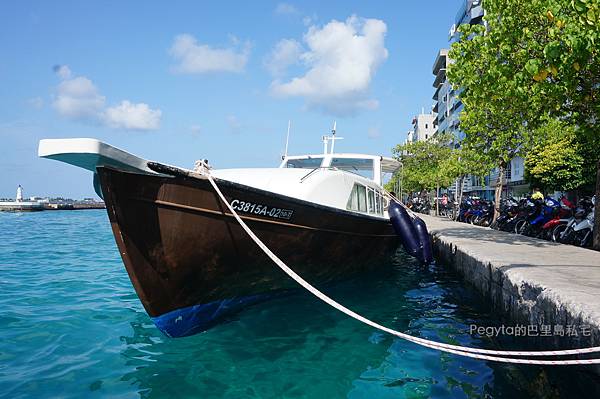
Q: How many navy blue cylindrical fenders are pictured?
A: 2